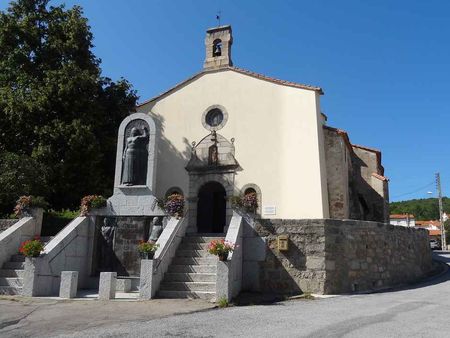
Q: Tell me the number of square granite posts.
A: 2